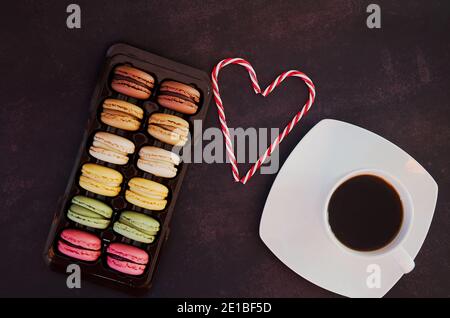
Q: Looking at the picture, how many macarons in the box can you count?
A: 12